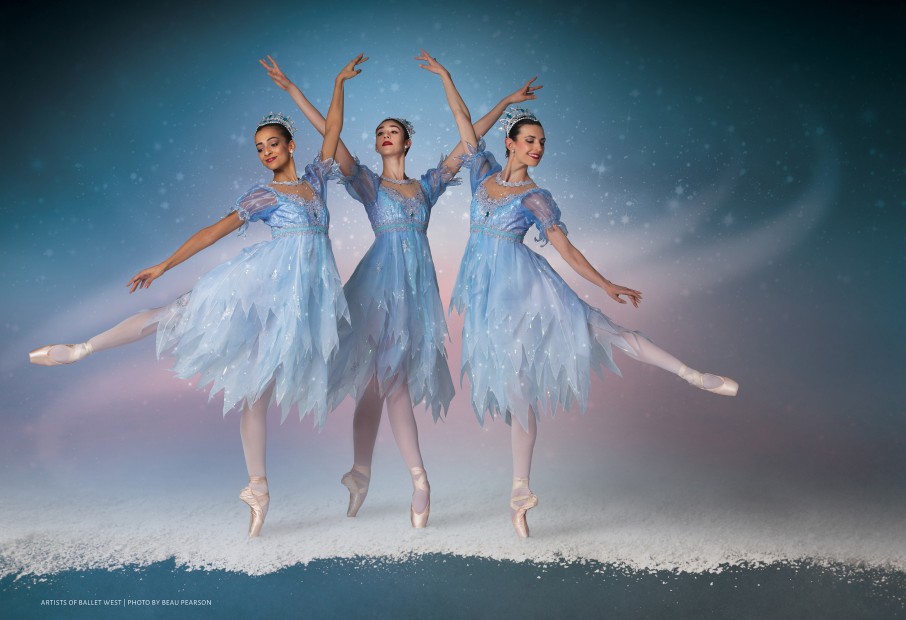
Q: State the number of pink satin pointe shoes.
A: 6